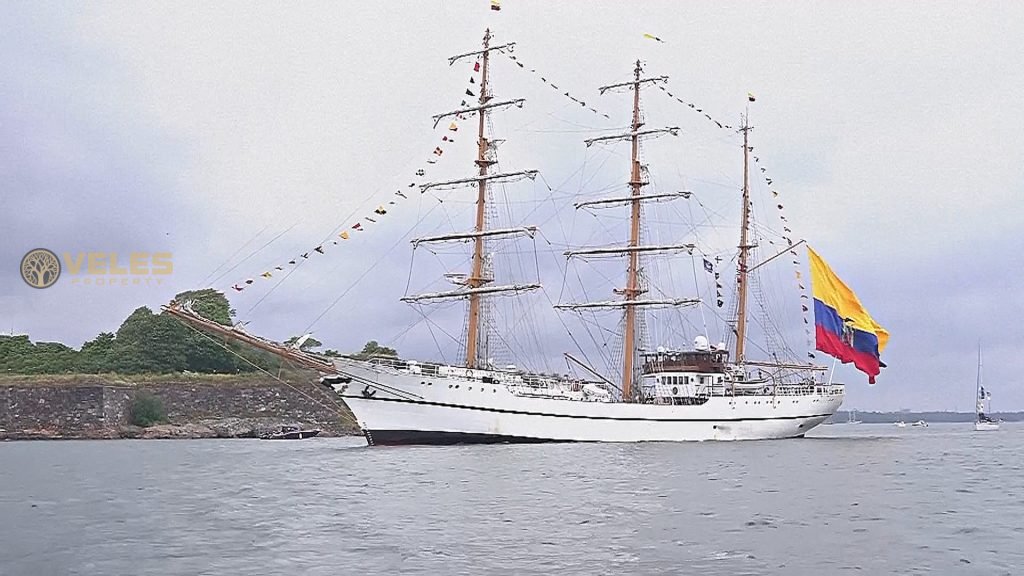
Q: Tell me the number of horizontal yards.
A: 10